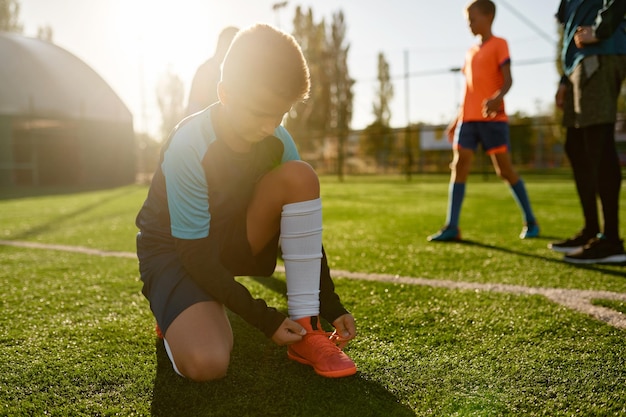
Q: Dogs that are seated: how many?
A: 0